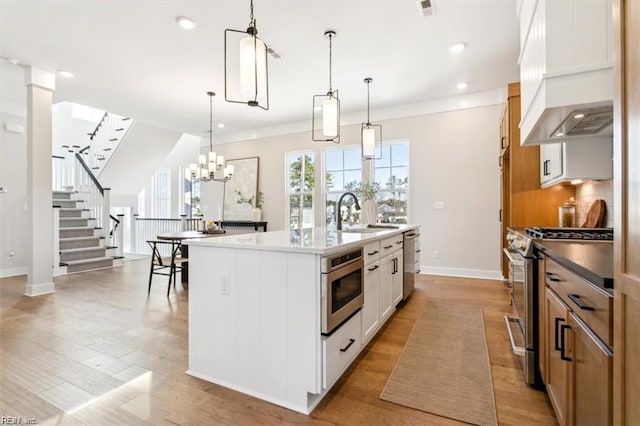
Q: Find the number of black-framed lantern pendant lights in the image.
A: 3